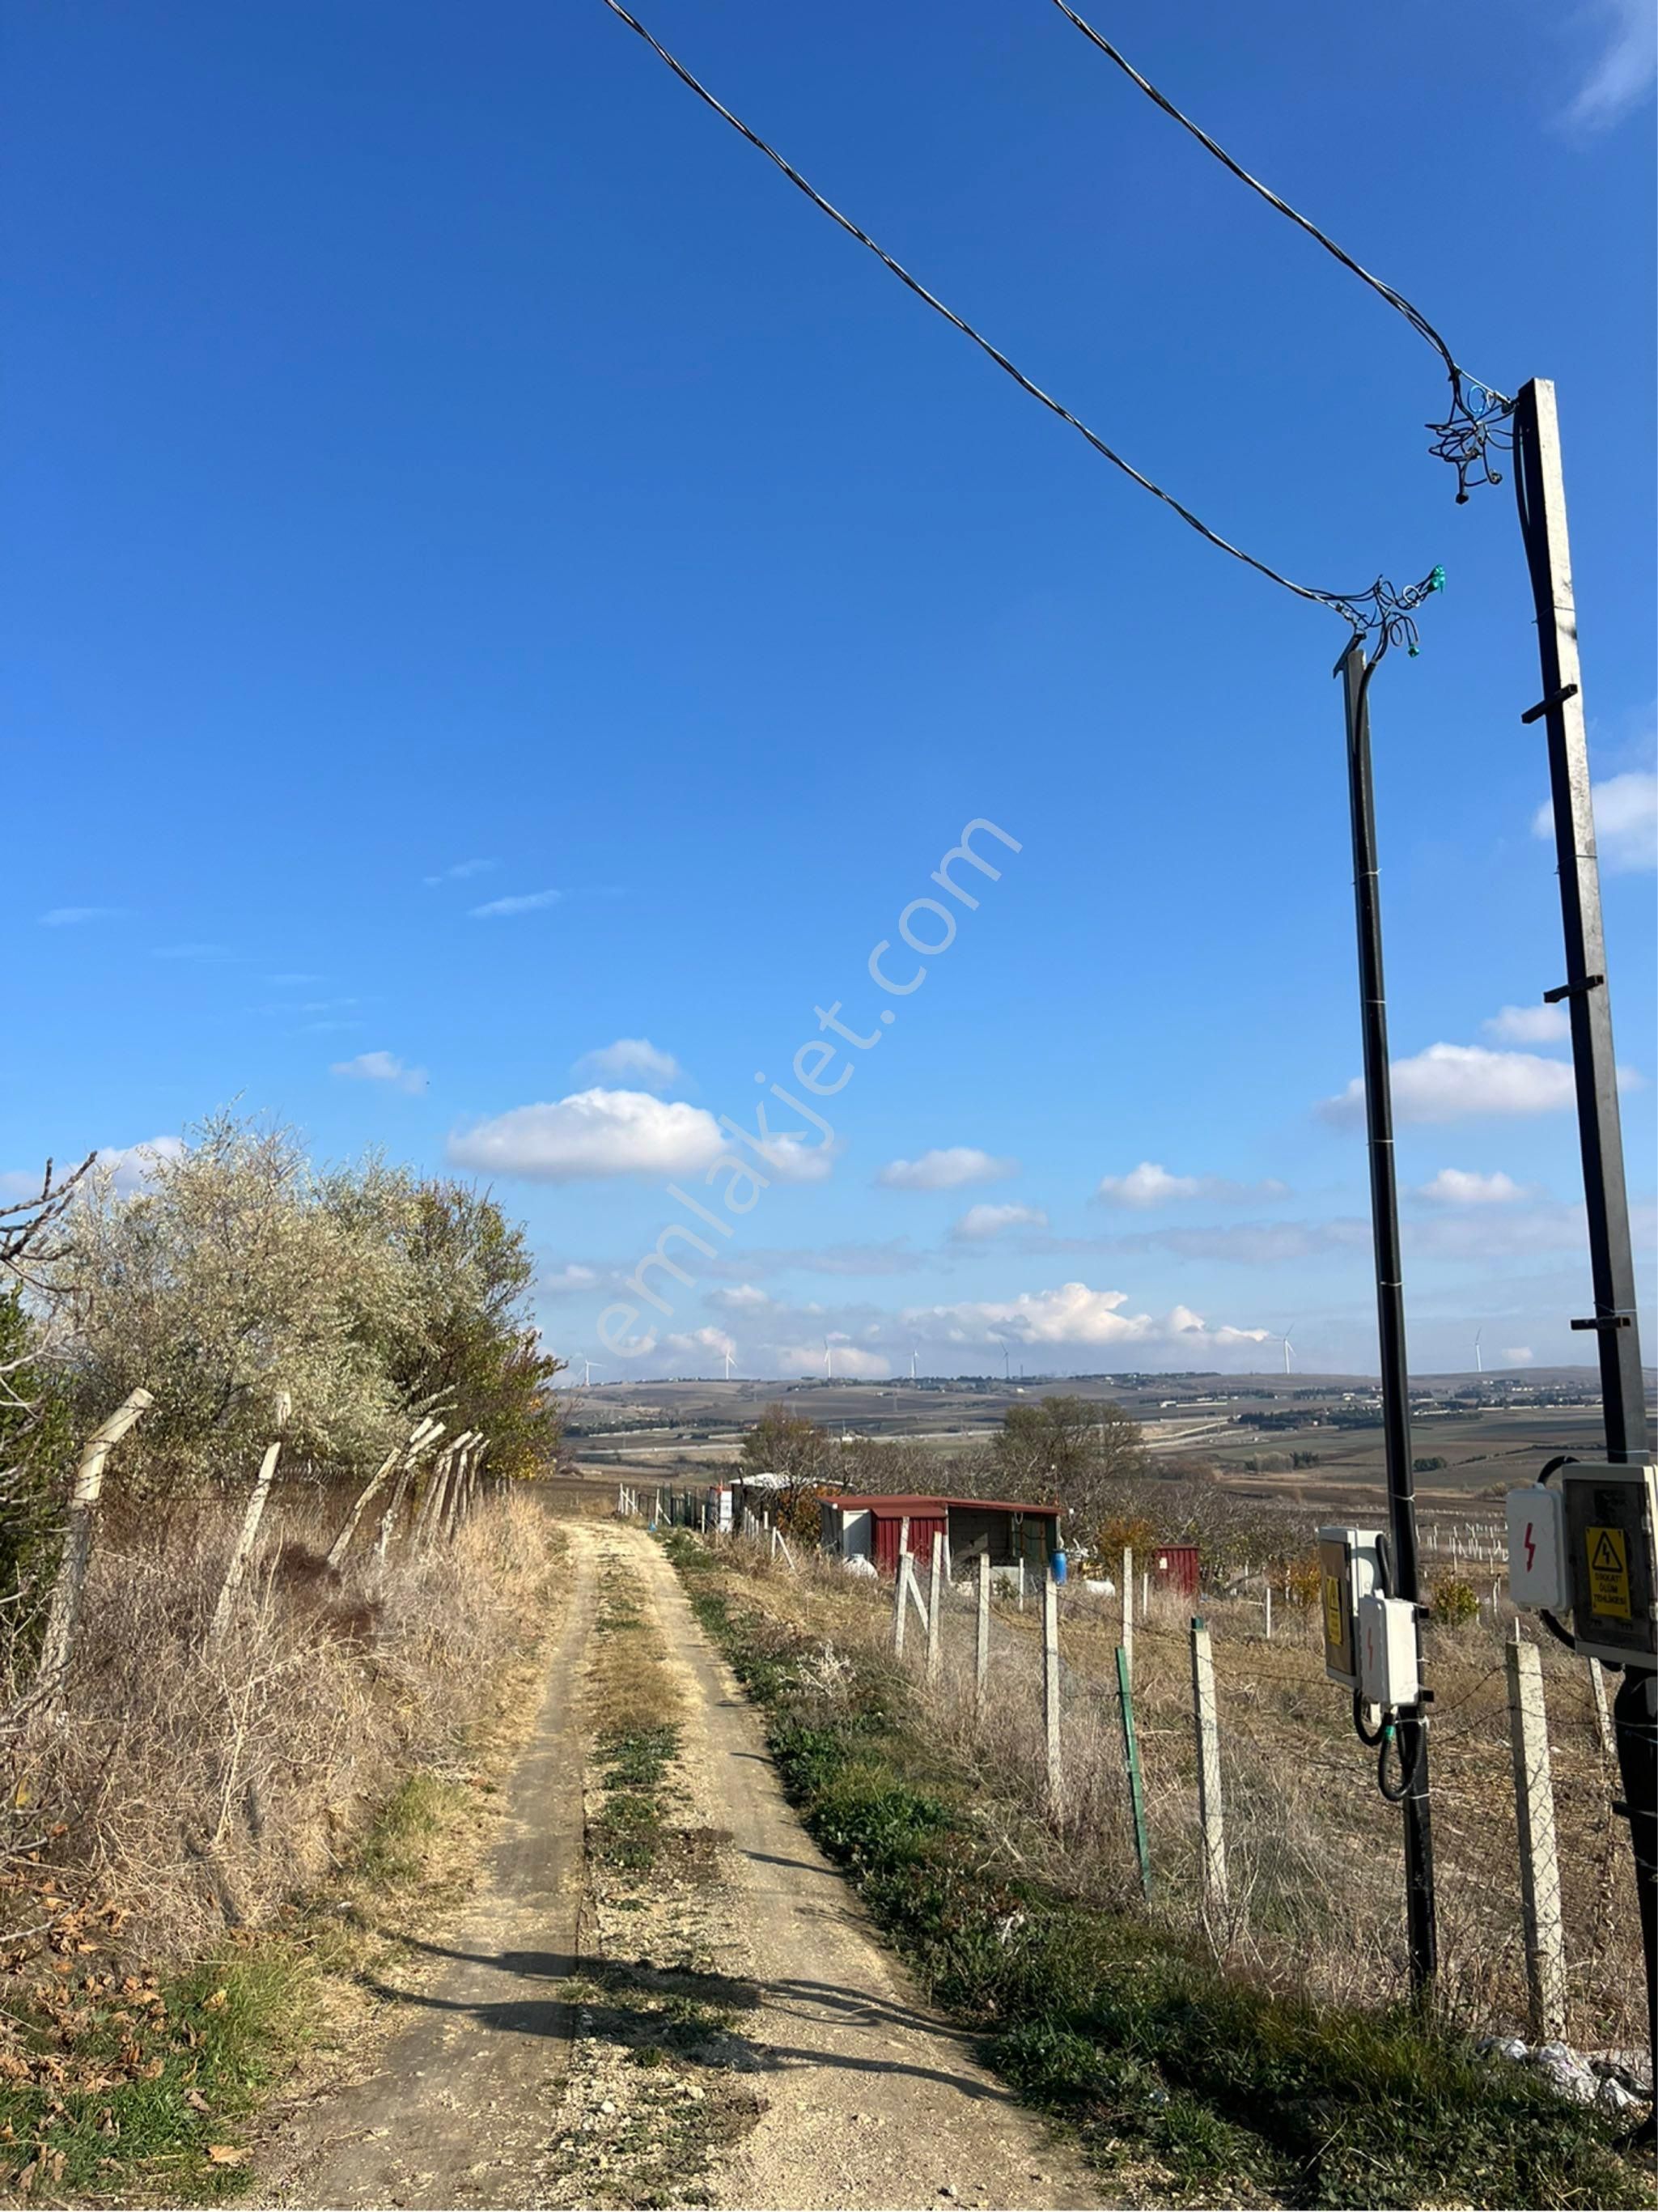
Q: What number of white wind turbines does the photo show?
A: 7